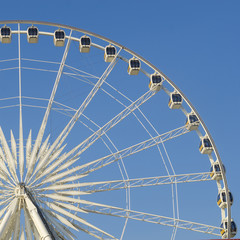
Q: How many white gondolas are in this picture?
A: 13